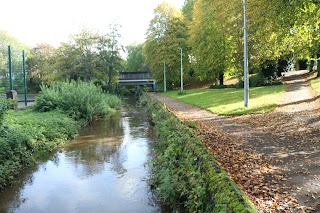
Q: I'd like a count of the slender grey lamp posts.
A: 3